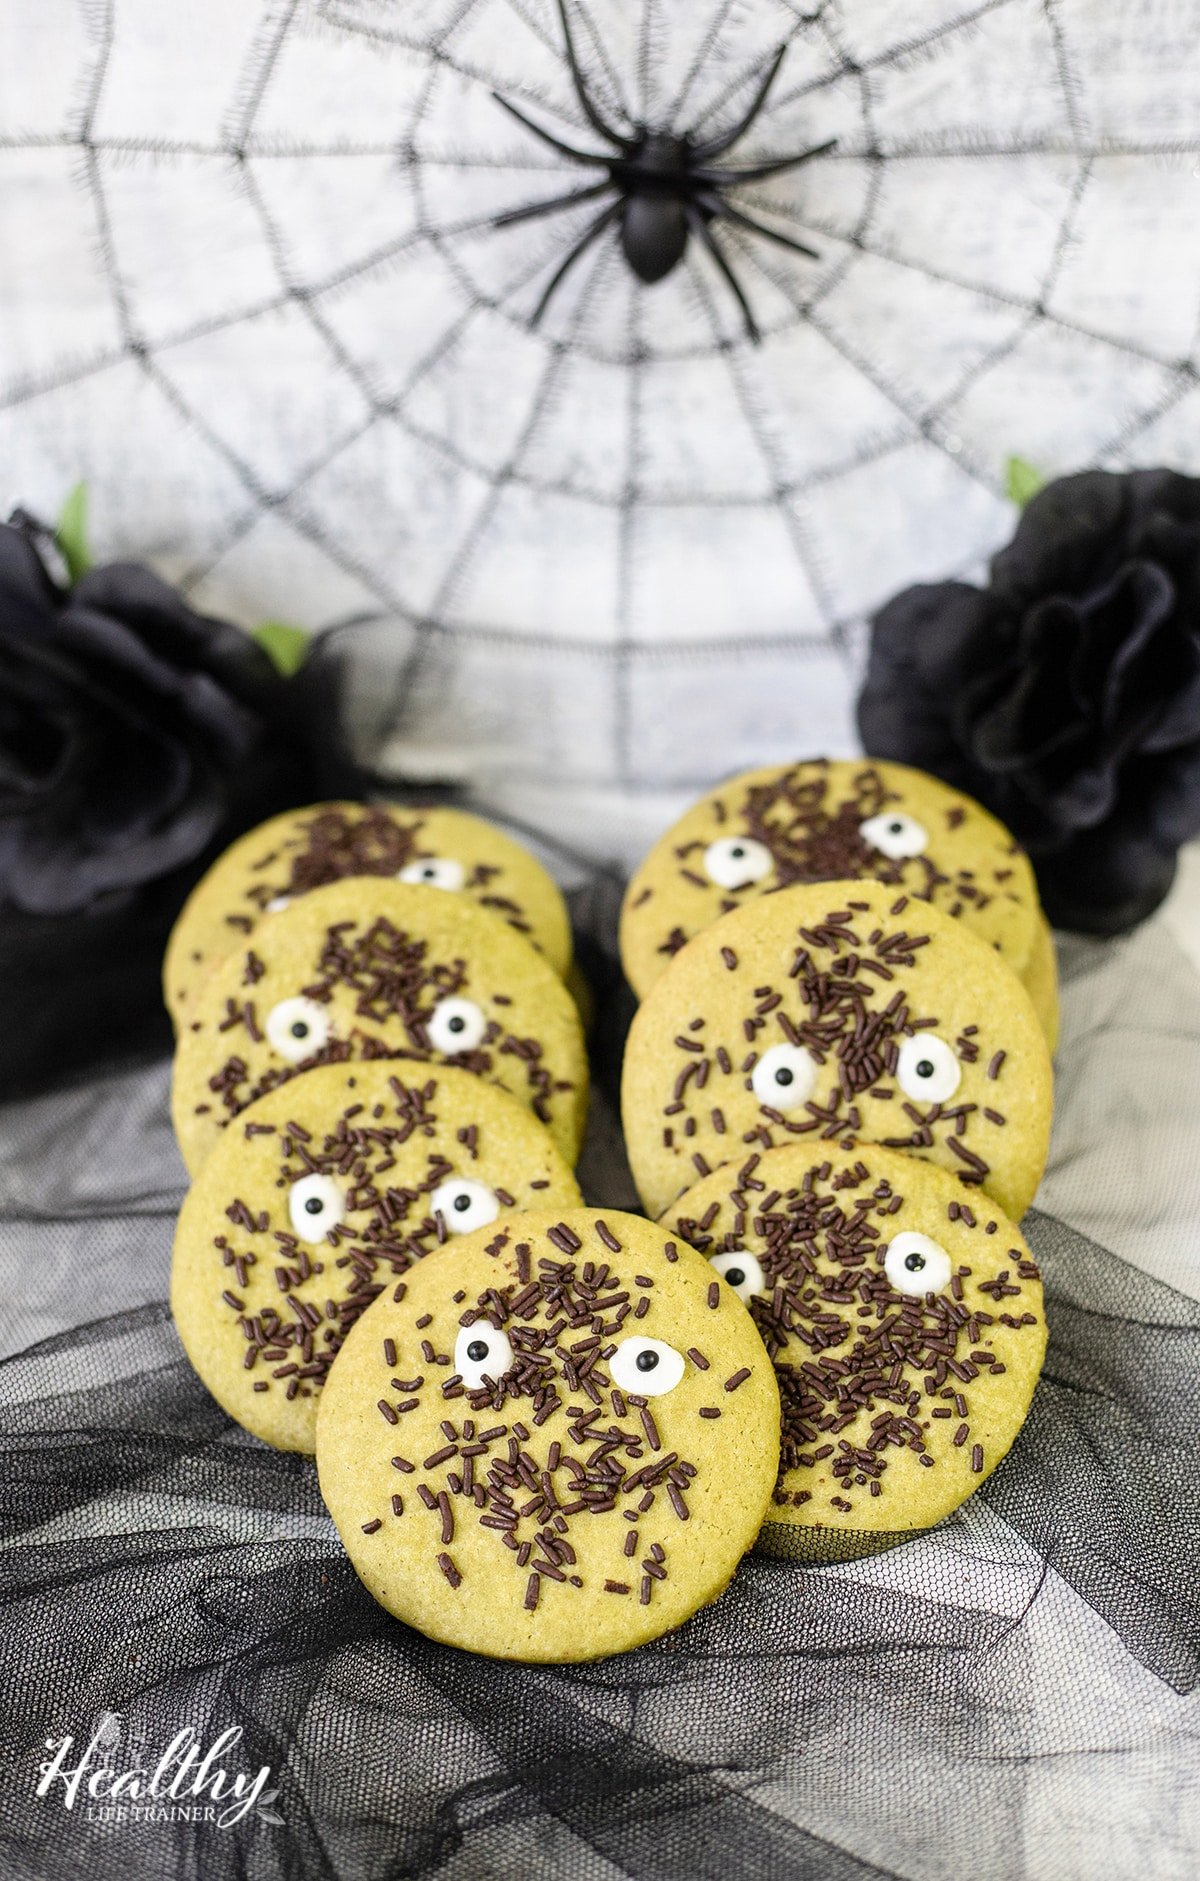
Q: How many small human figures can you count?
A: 0